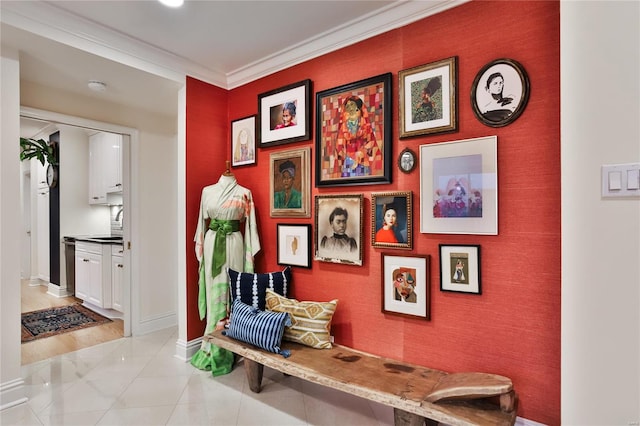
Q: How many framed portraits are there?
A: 13